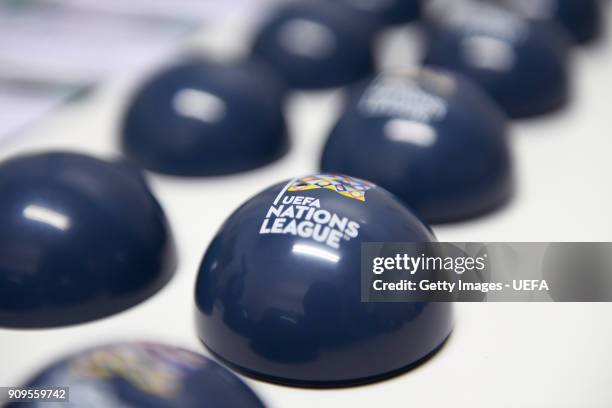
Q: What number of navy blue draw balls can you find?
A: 9